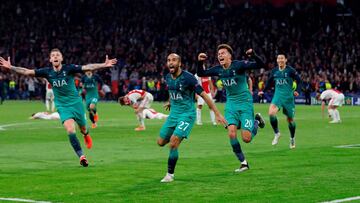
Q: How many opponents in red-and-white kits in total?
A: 6